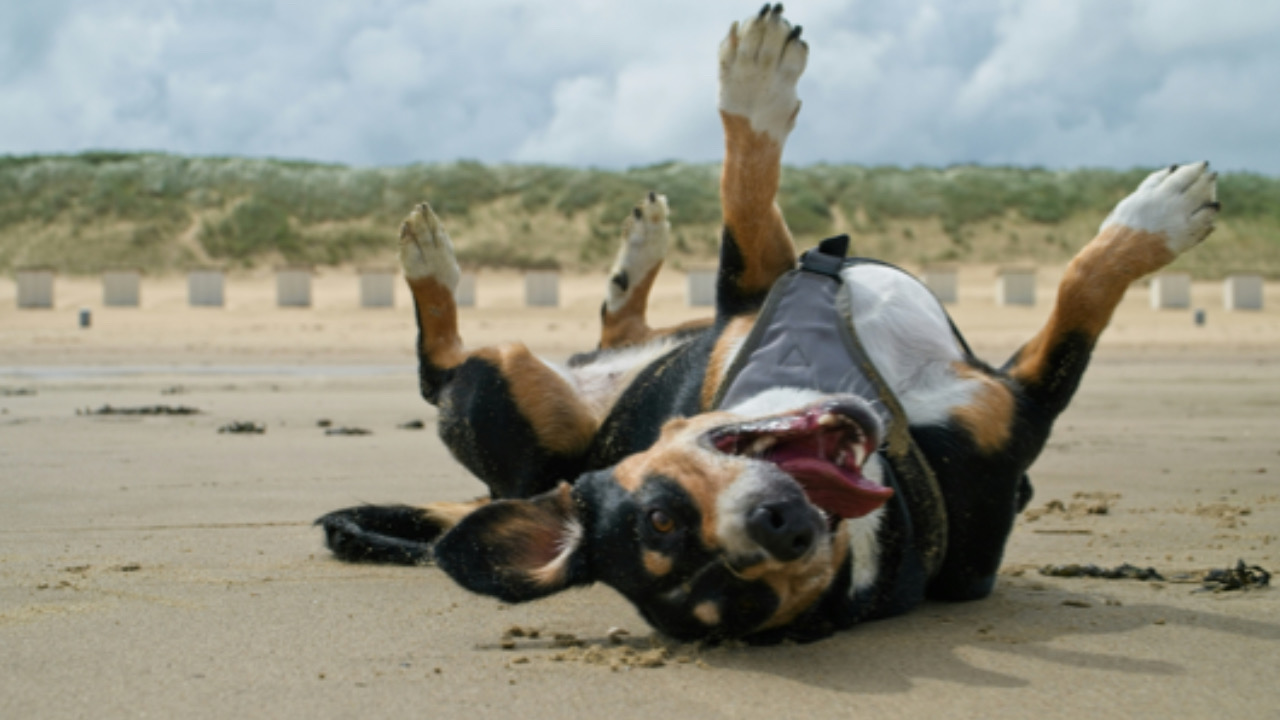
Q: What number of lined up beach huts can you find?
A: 12